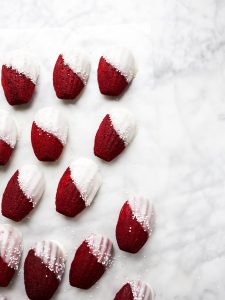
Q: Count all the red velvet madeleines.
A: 13